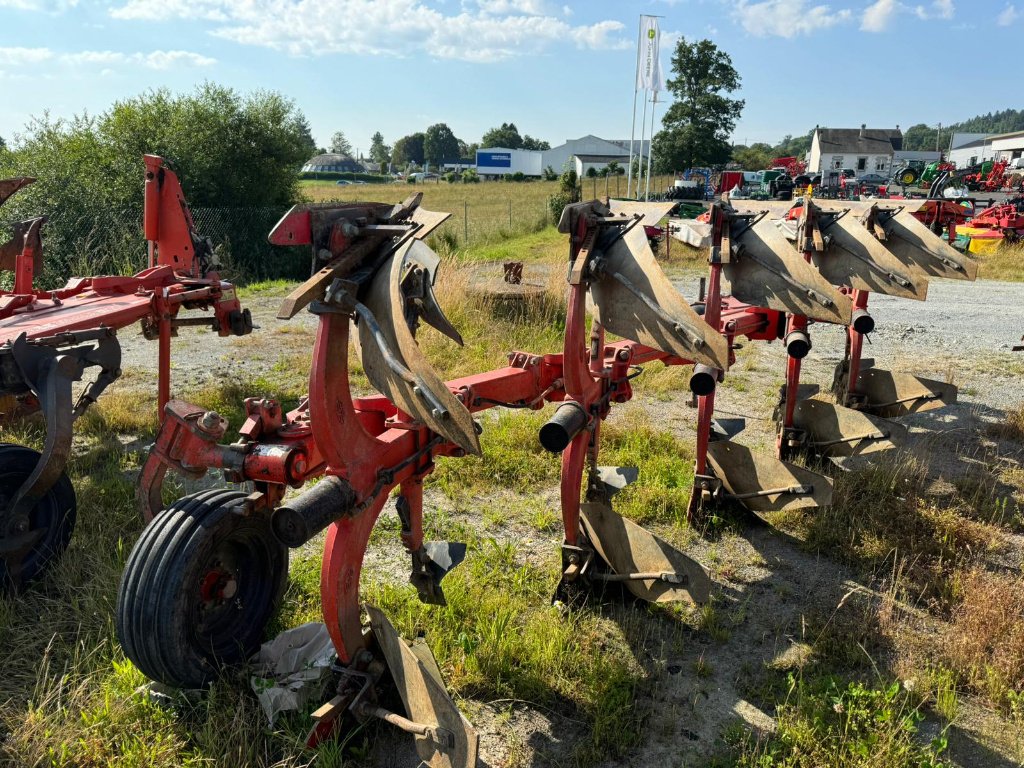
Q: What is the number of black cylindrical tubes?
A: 5